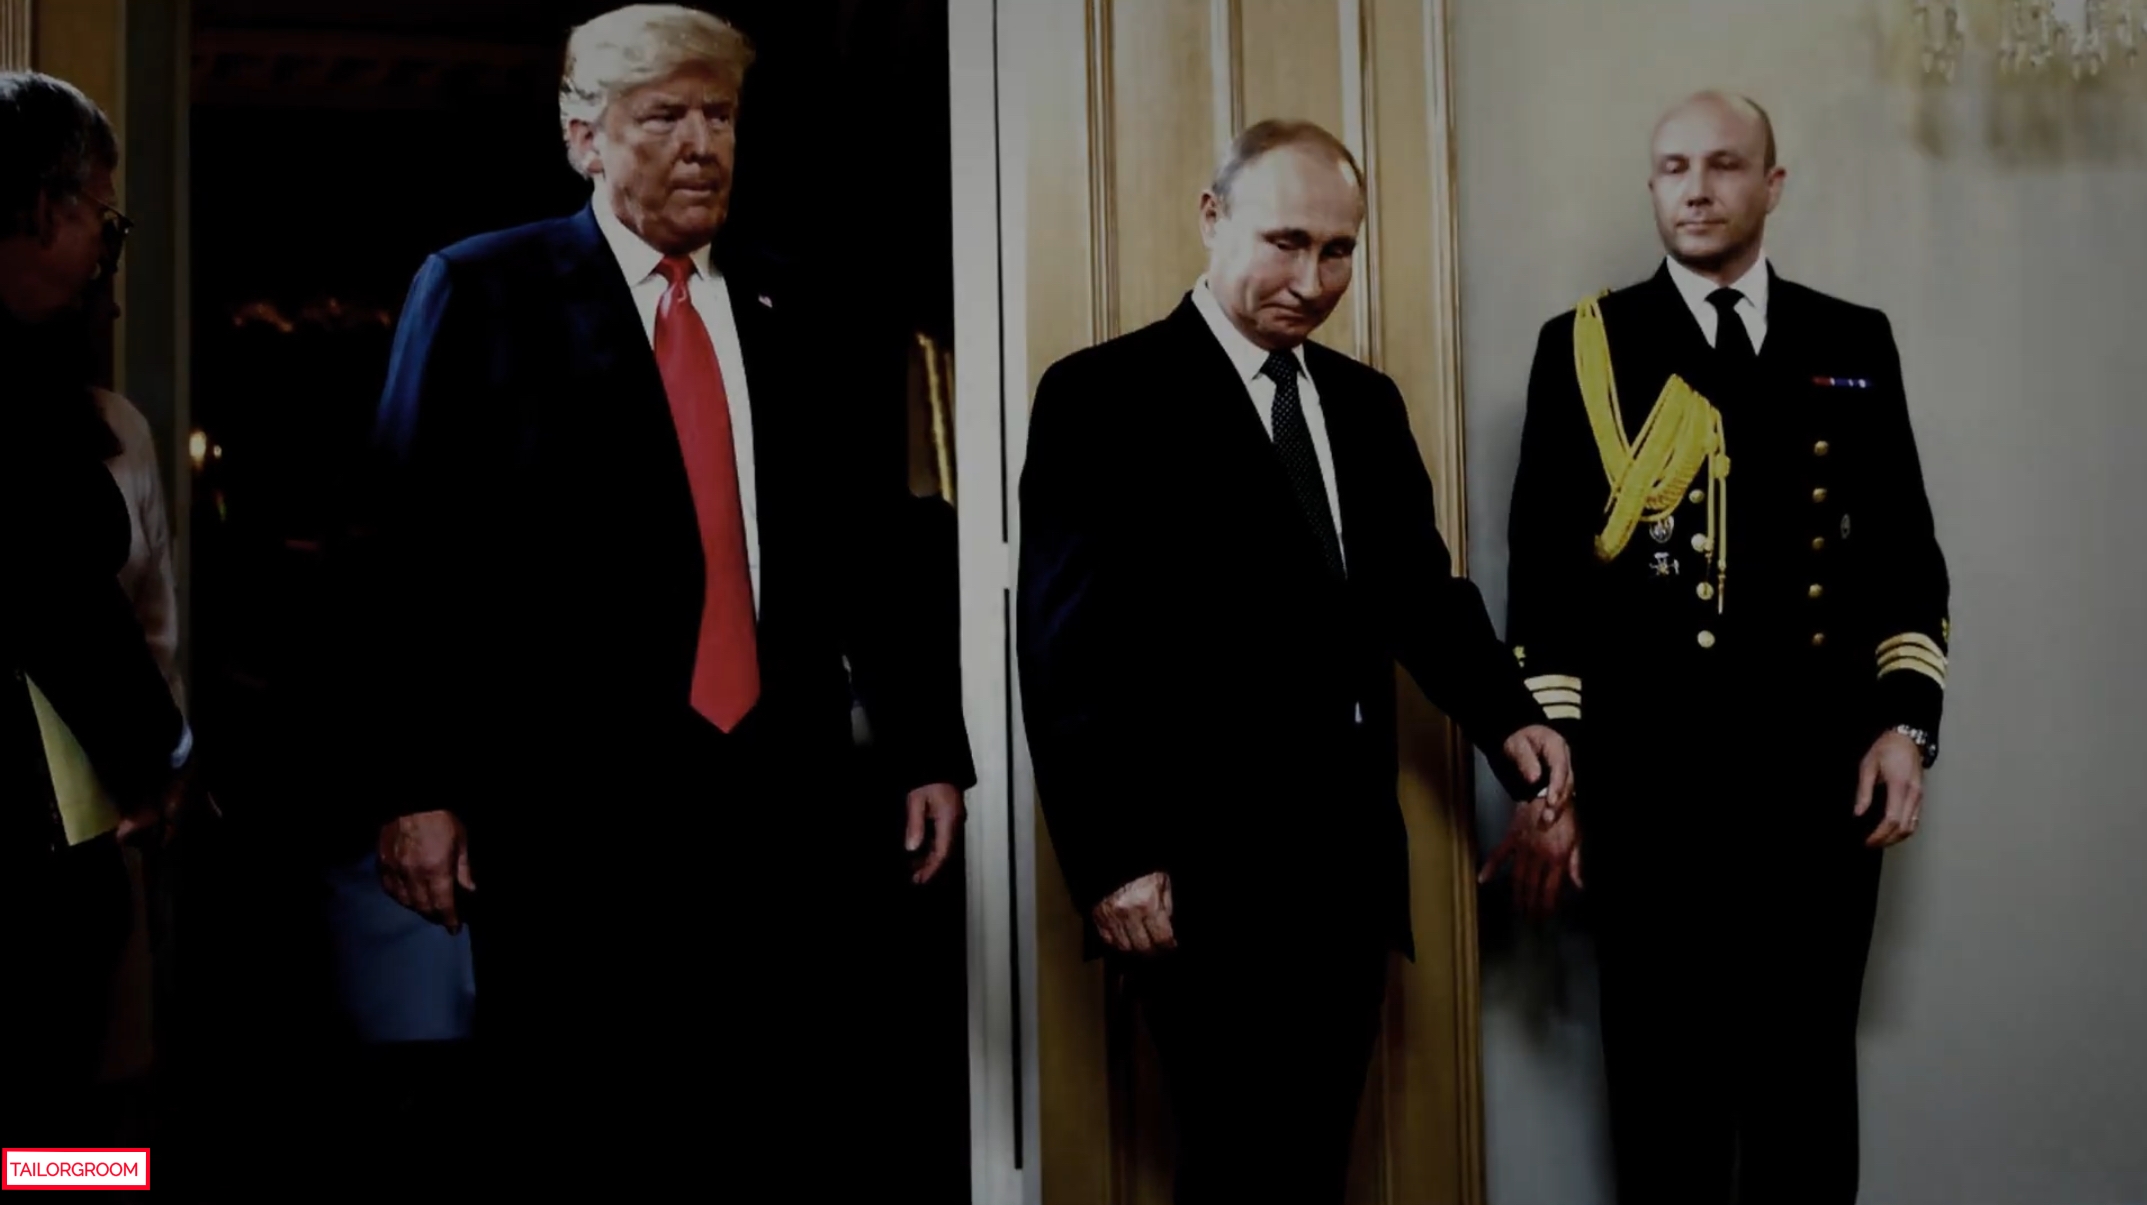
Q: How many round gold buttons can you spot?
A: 9